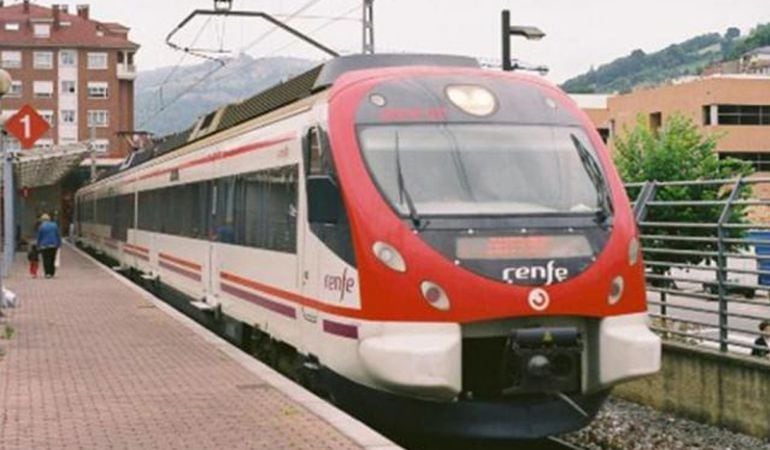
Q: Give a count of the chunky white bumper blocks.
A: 2